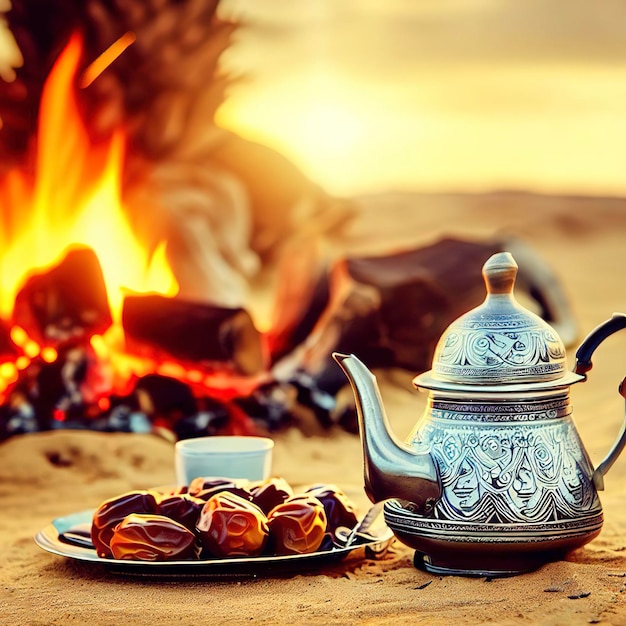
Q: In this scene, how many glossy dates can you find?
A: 8